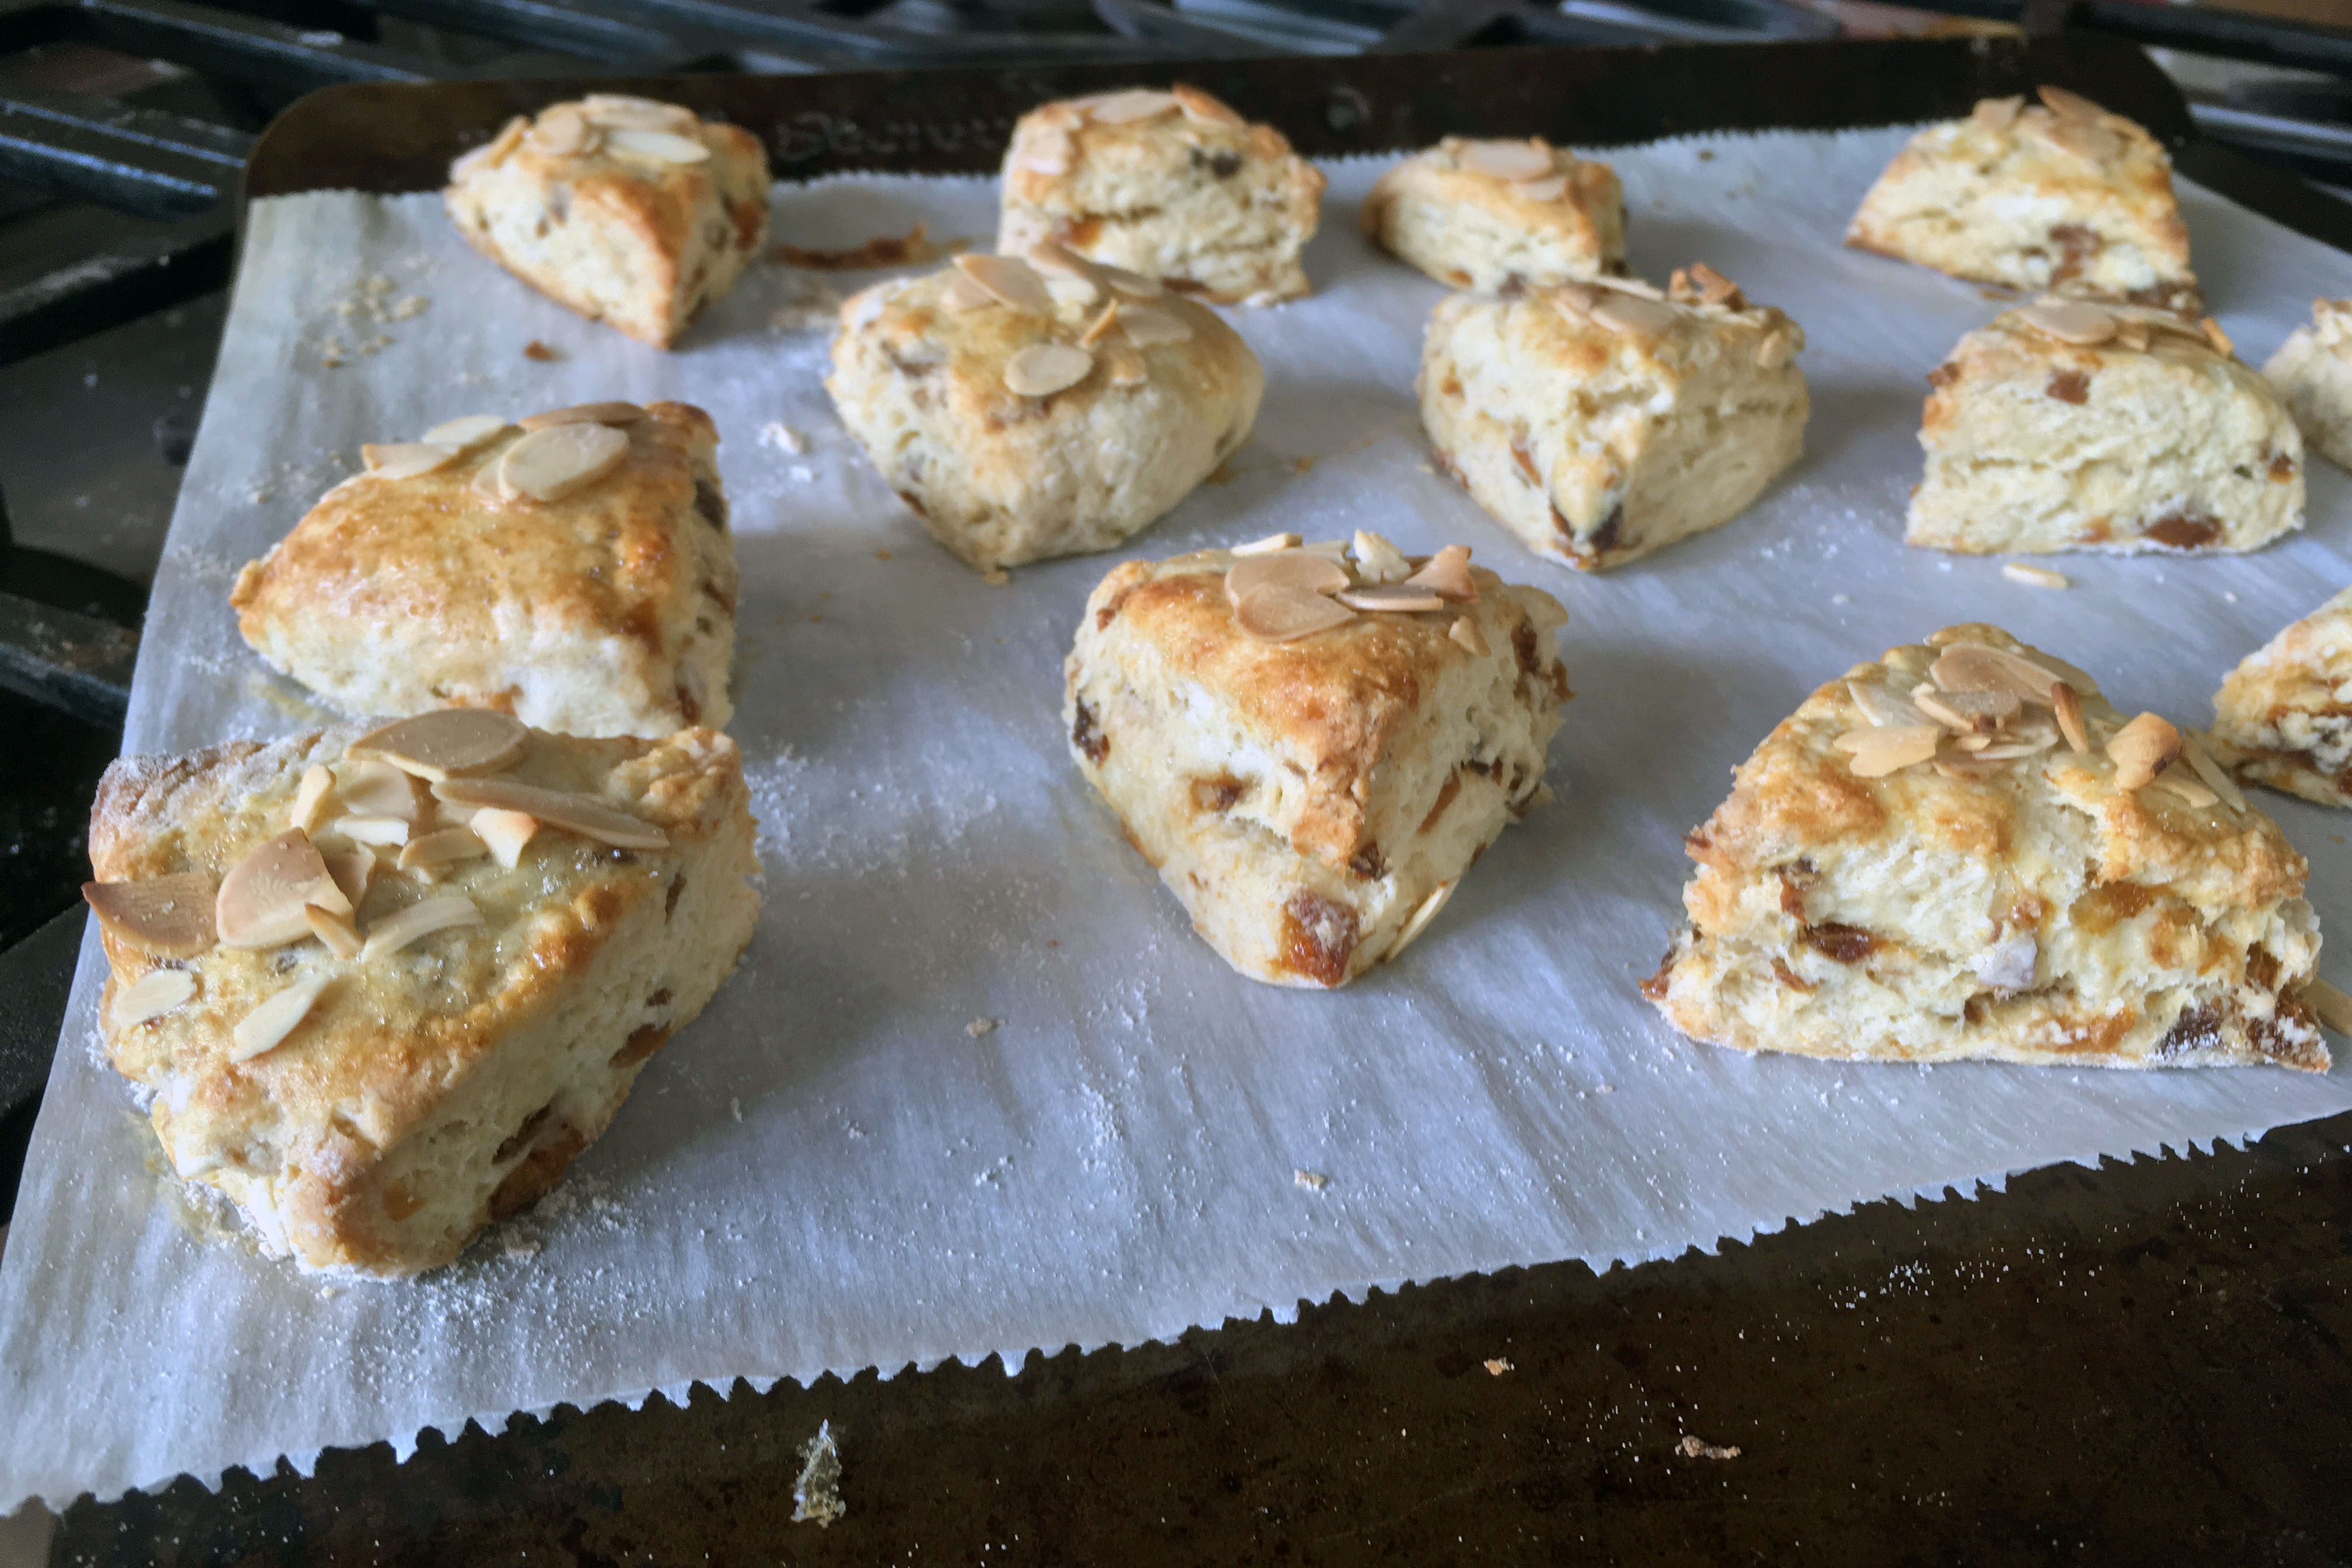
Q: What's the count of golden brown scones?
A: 13